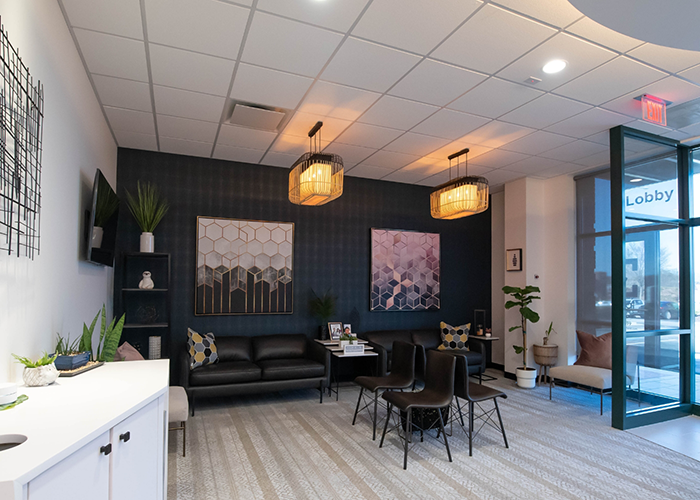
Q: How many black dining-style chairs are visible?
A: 4